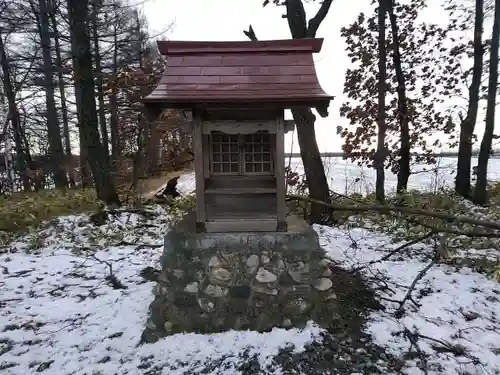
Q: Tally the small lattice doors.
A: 2